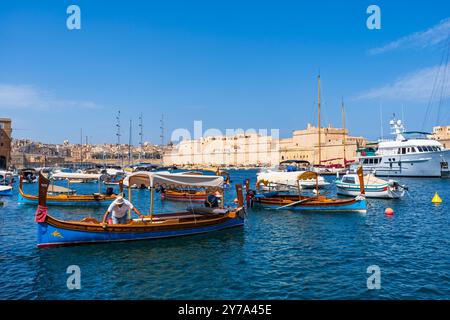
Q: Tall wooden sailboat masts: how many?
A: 2